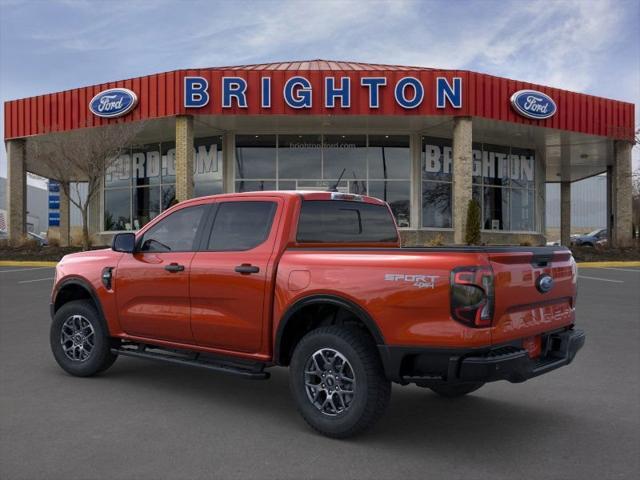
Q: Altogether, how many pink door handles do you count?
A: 0